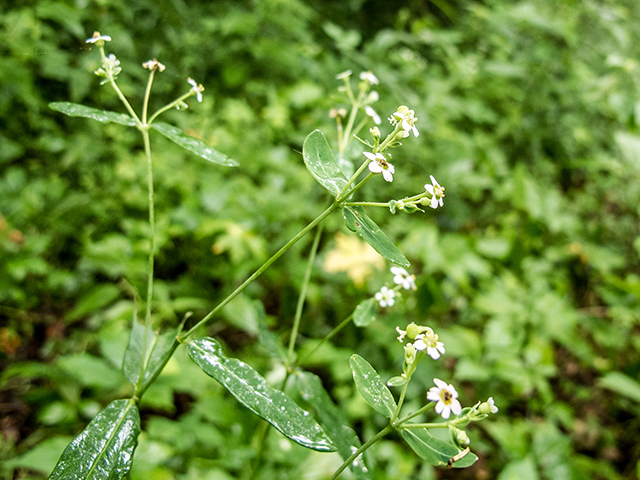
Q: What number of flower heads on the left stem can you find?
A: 4